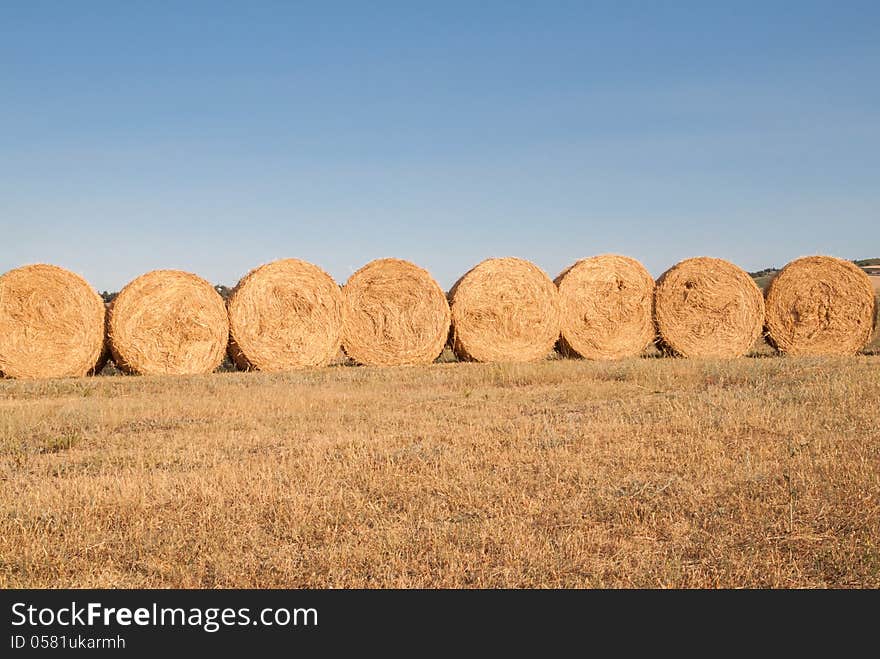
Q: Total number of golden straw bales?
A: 8